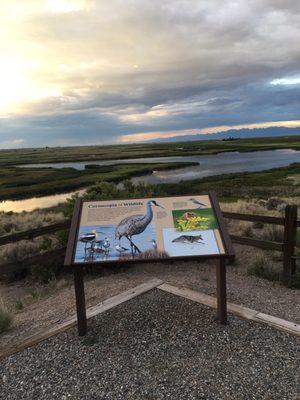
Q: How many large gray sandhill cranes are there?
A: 1